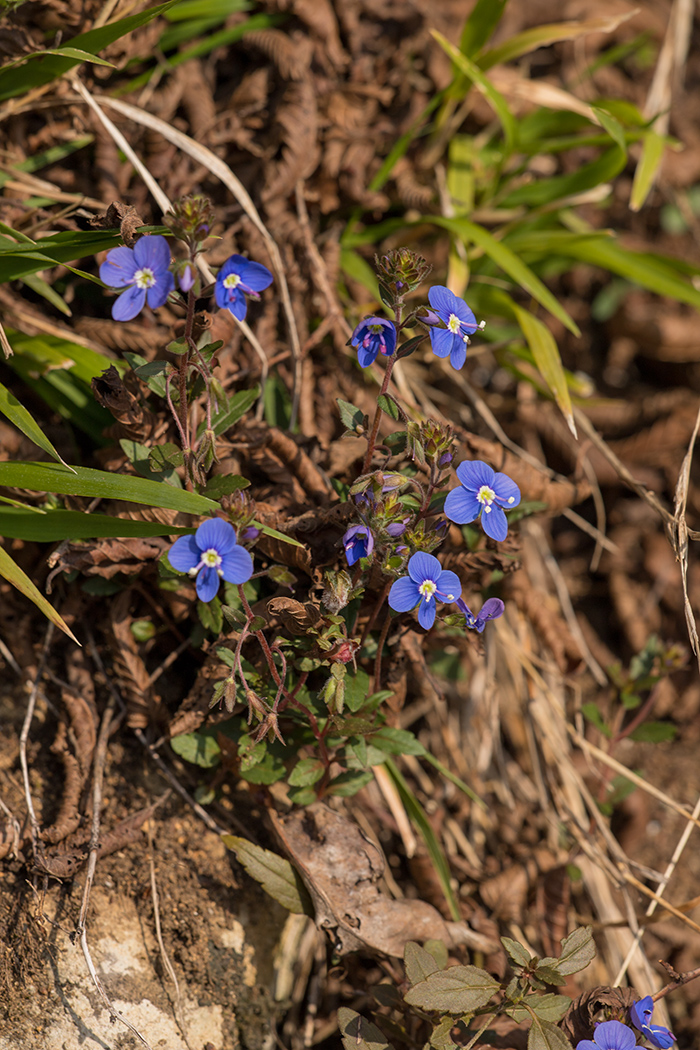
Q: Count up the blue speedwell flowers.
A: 11